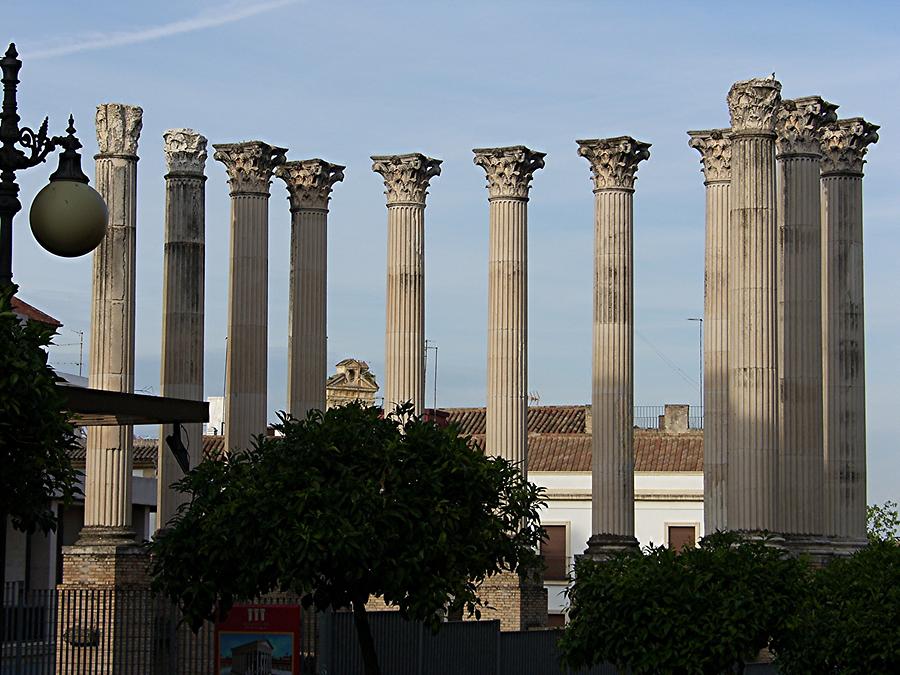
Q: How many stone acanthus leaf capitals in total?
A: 11